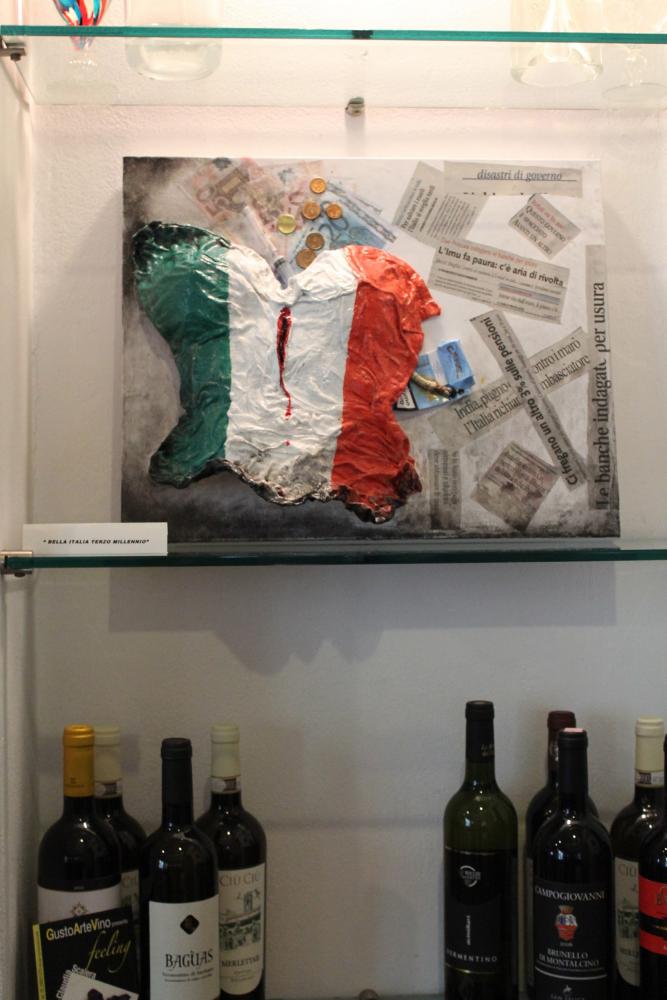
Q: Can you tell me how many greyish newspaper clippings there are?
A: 9